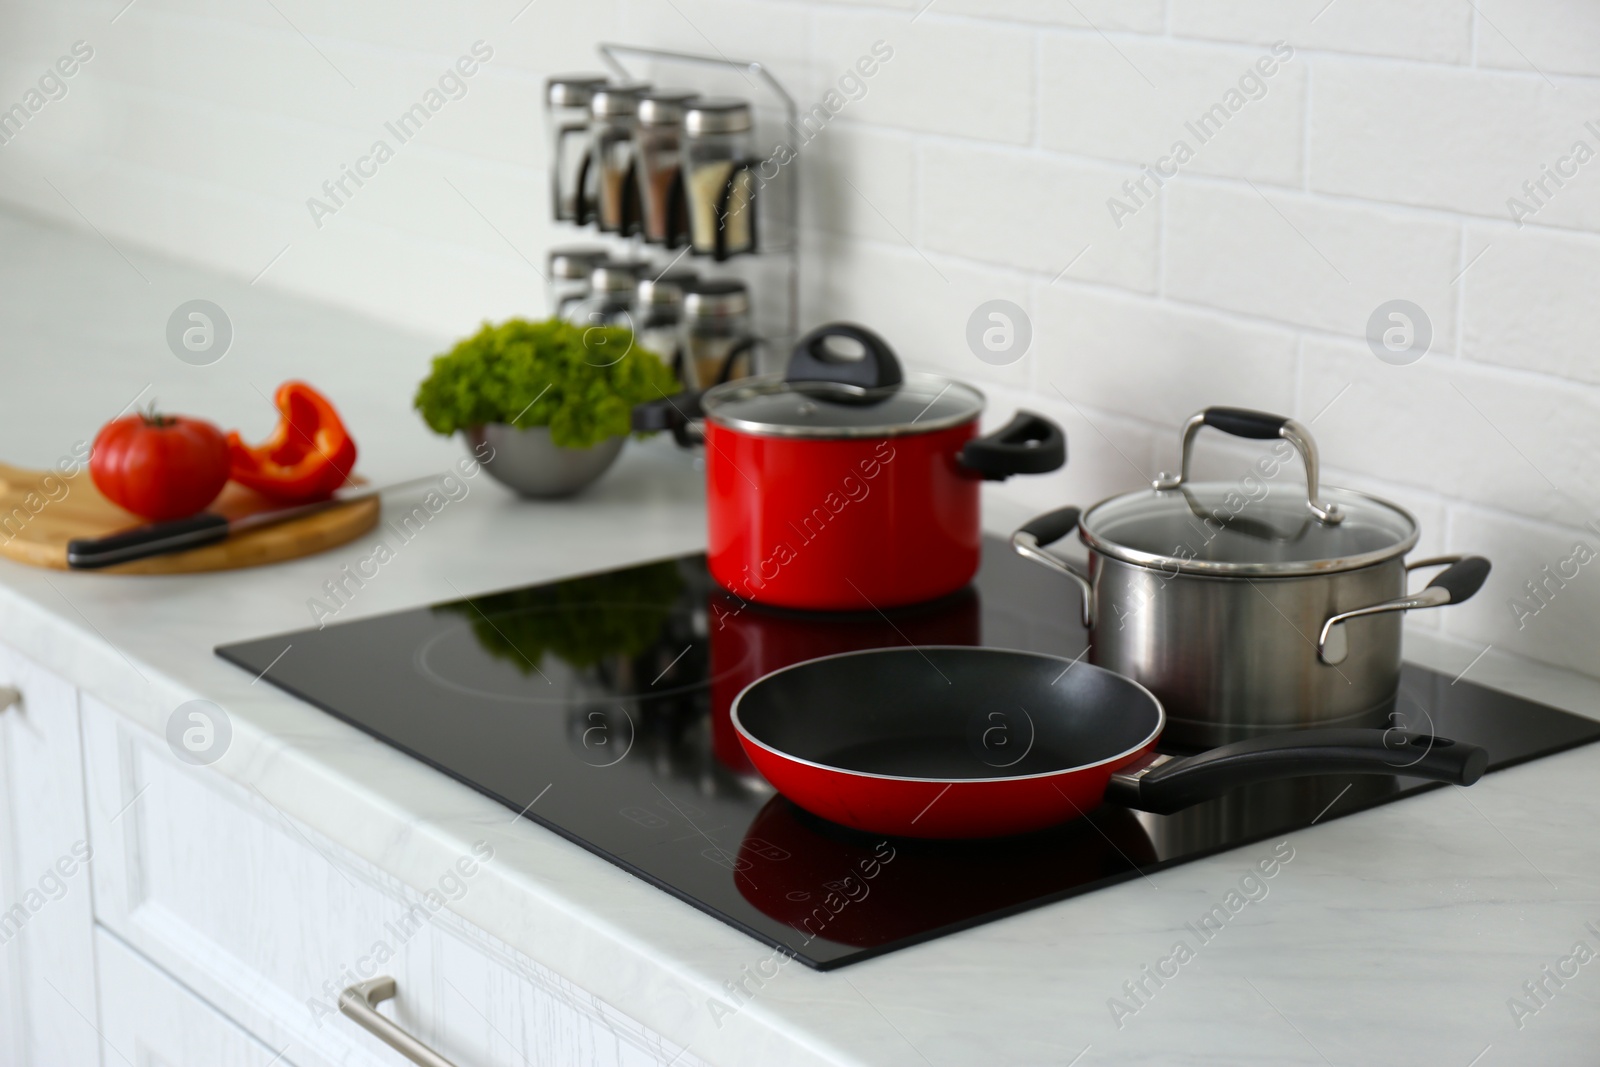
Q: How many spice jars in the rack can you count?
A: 8